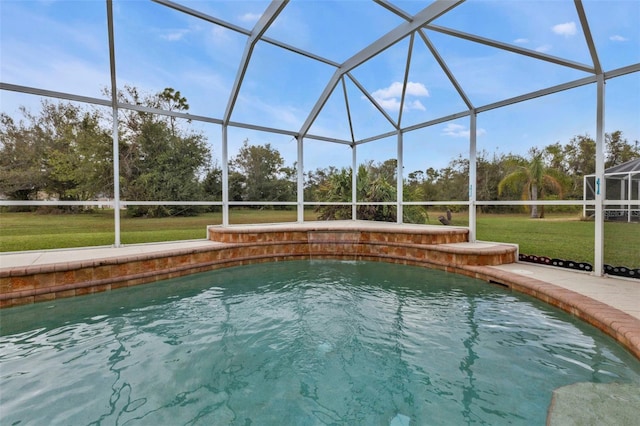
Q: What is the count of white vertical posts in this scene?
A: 7